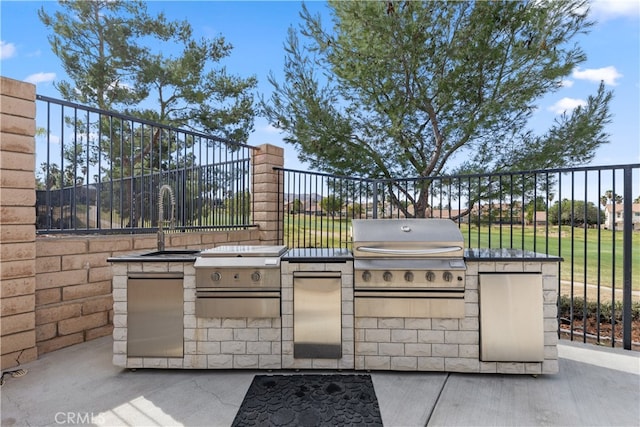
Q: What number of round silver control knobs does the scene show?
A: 7